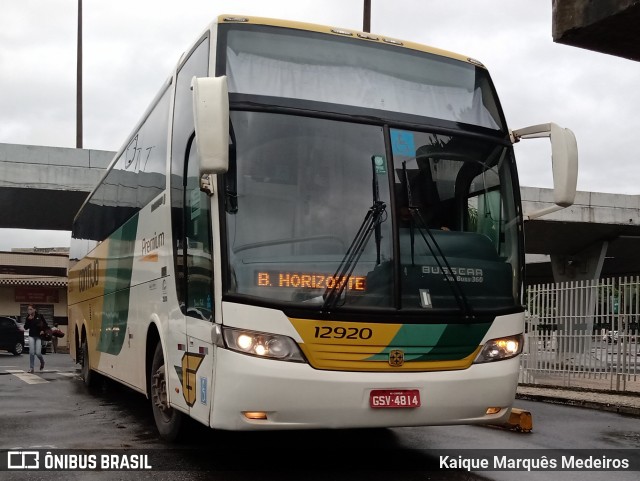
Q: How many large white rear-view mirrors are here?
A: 2